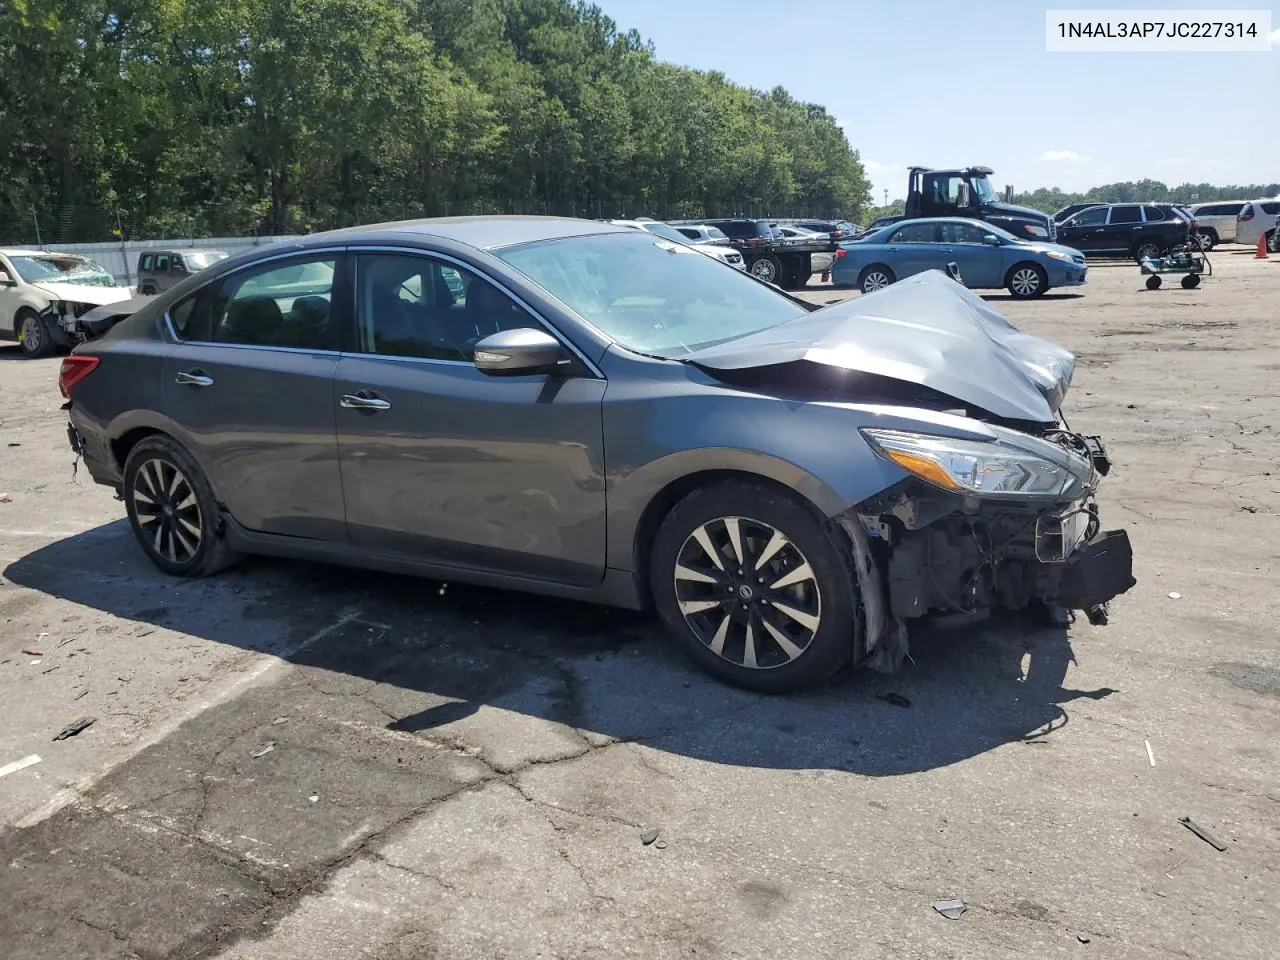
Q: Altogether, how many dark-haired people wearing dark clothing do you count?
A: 0